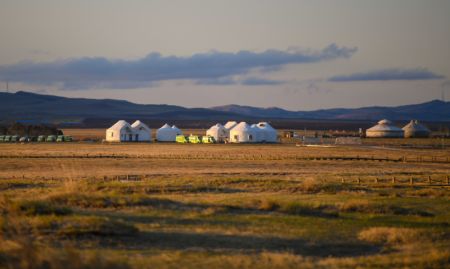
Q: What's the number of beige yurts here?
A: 2